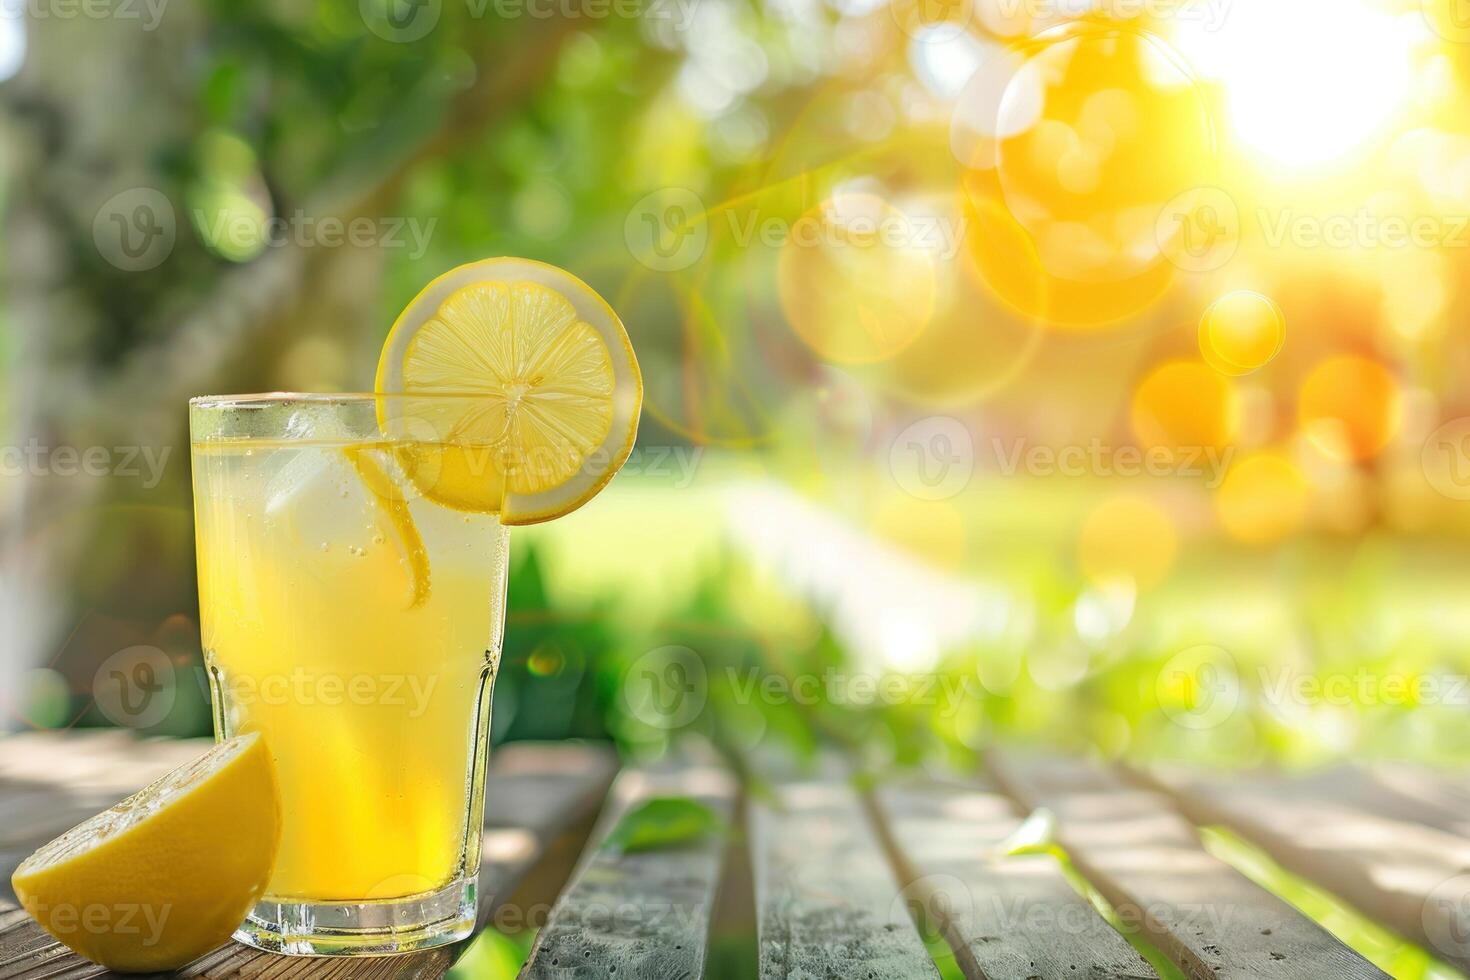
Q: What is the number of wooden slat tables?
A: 1